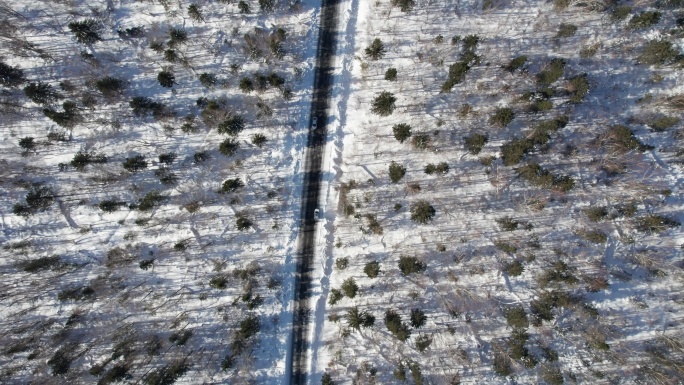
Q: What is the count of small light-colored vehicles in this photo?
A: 2